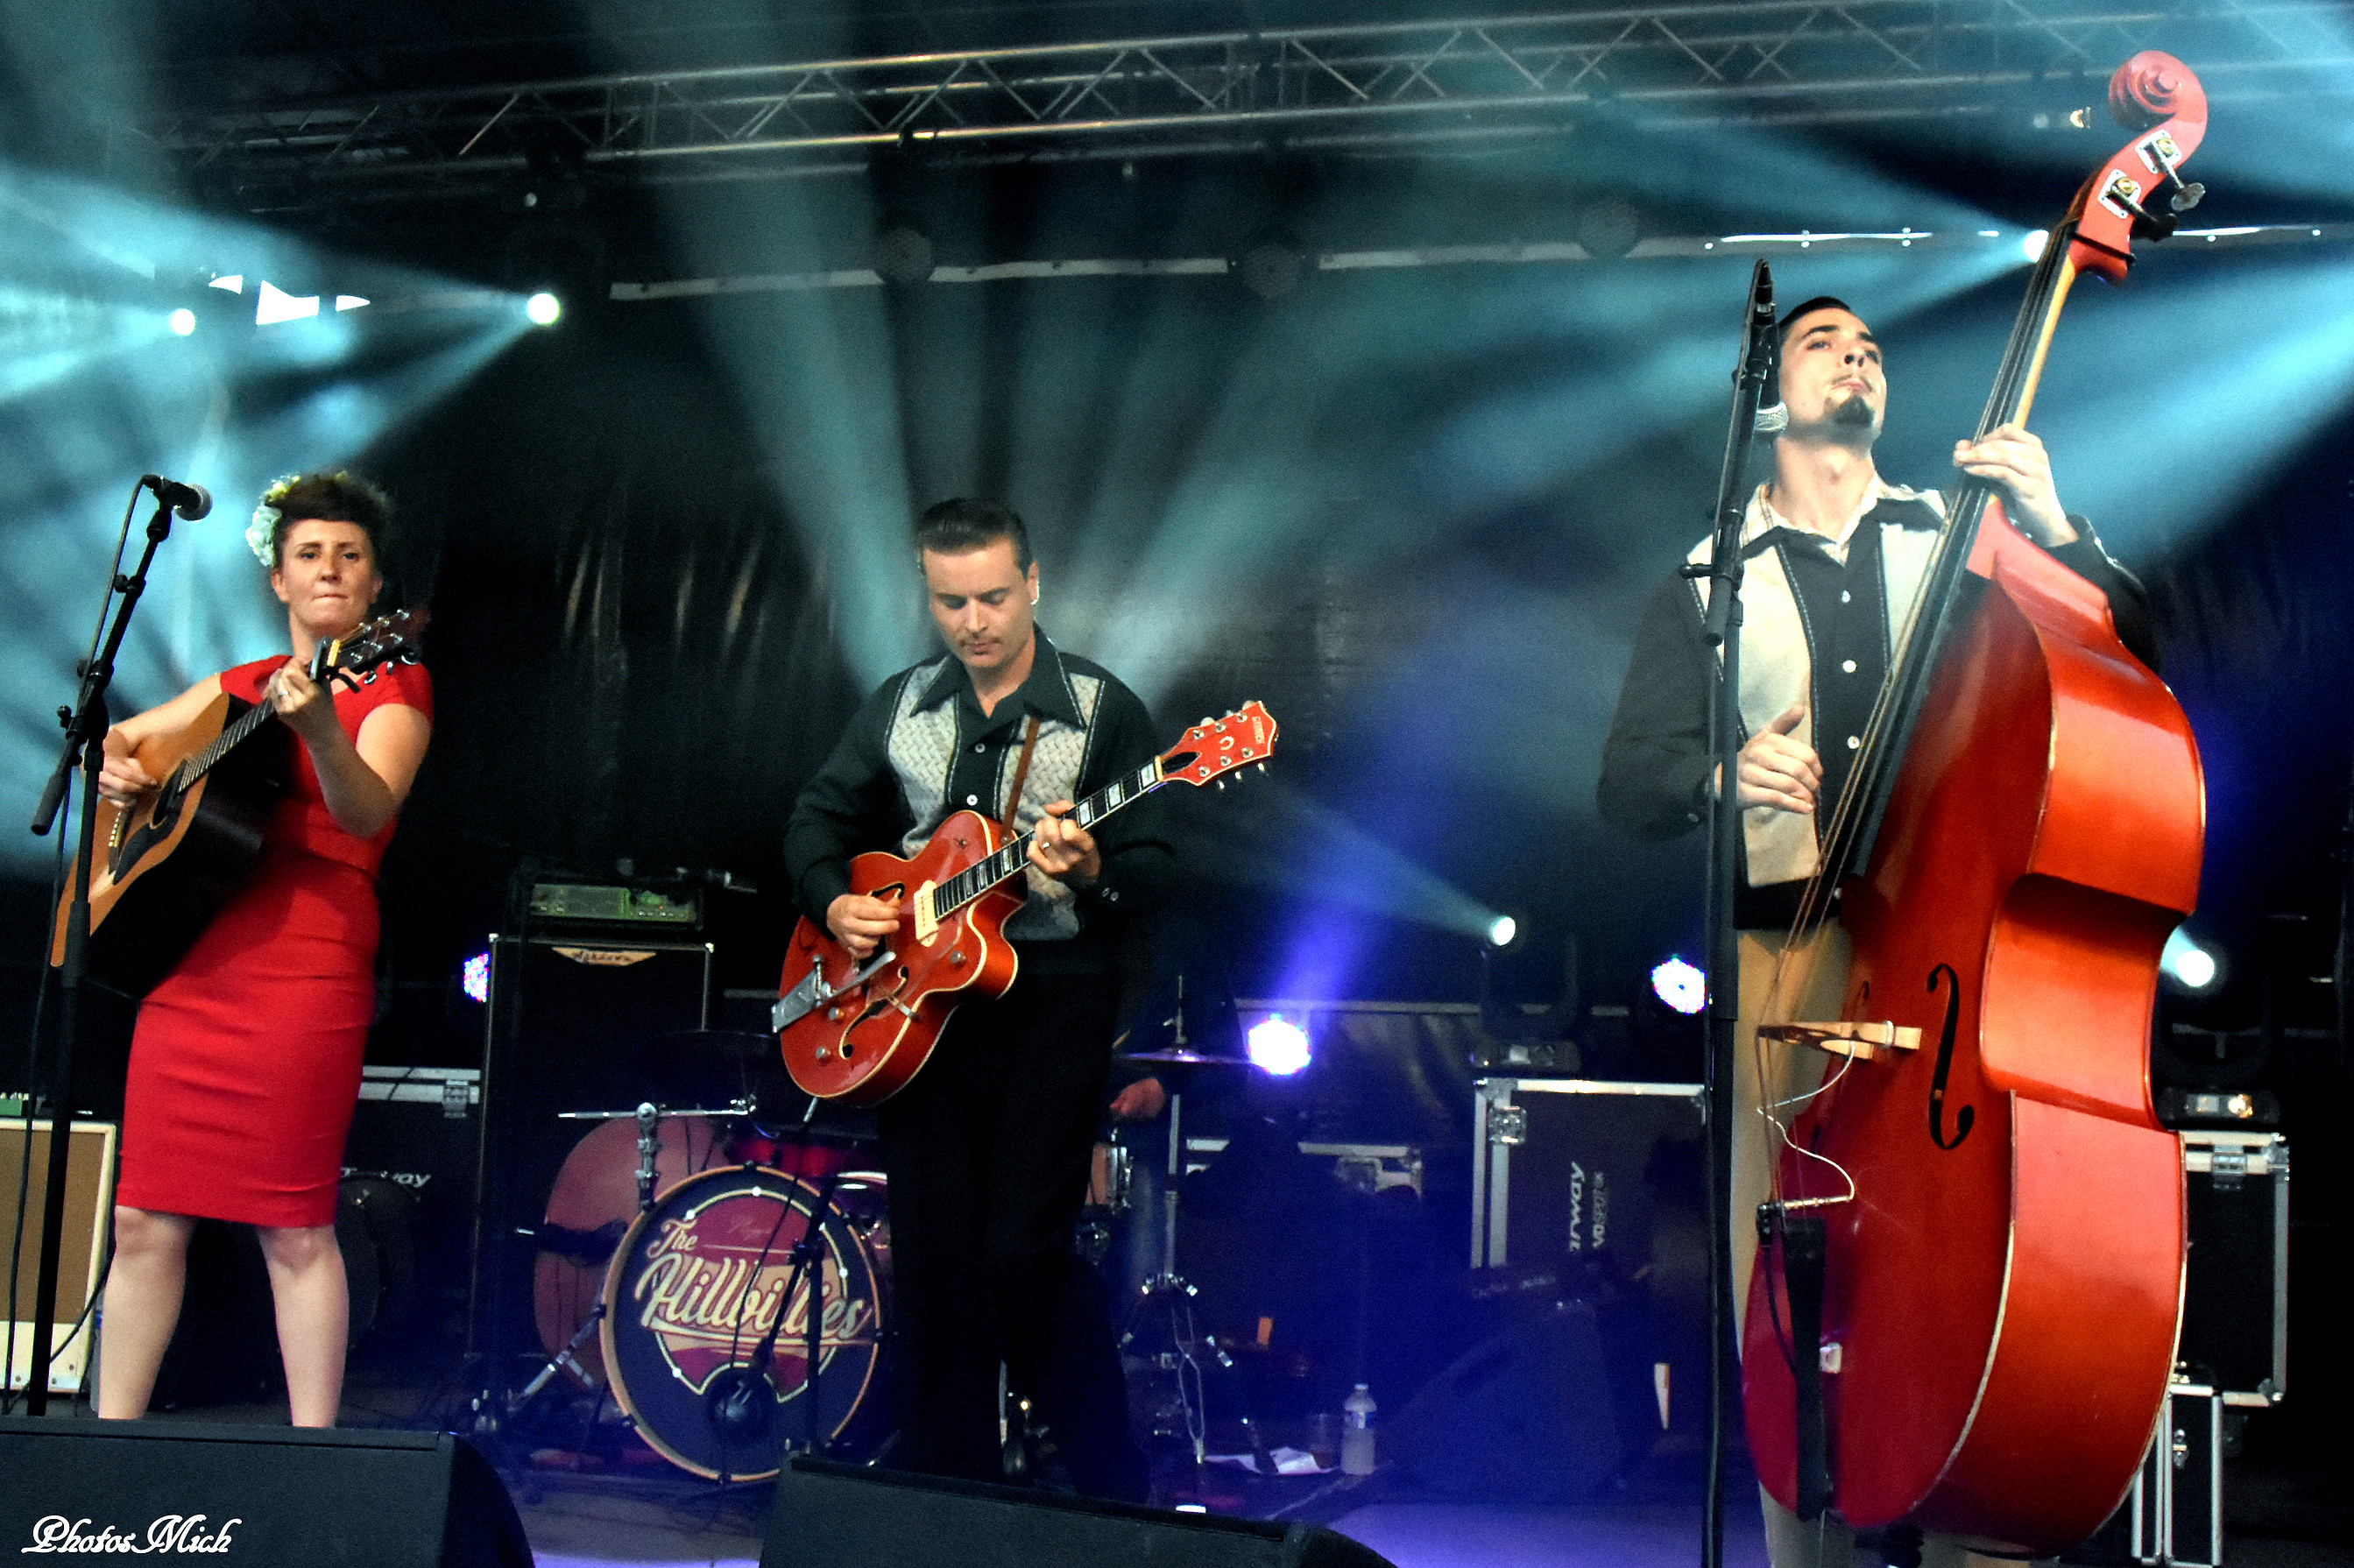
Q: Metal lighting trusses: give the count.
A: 1